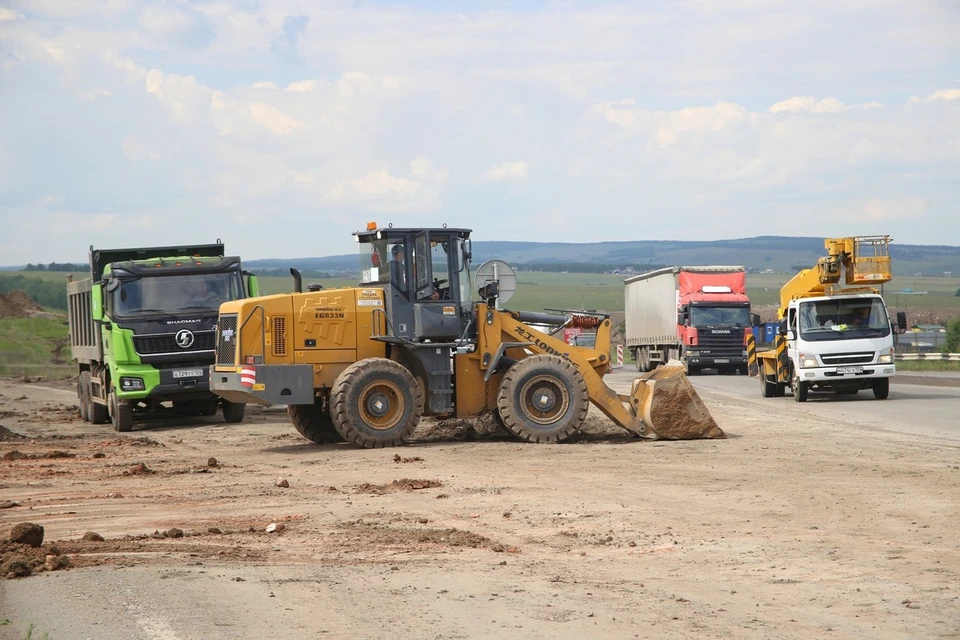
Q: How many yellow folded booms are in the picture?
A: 1